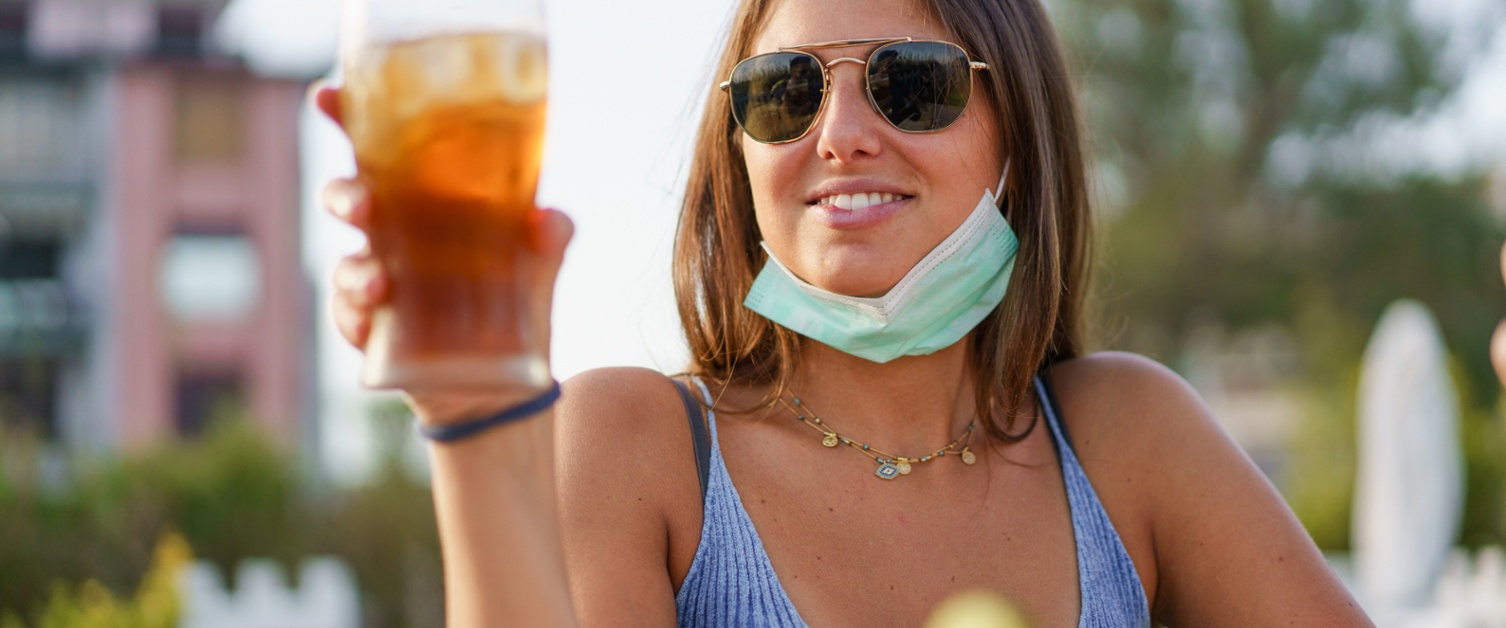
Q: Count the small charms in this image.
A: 4